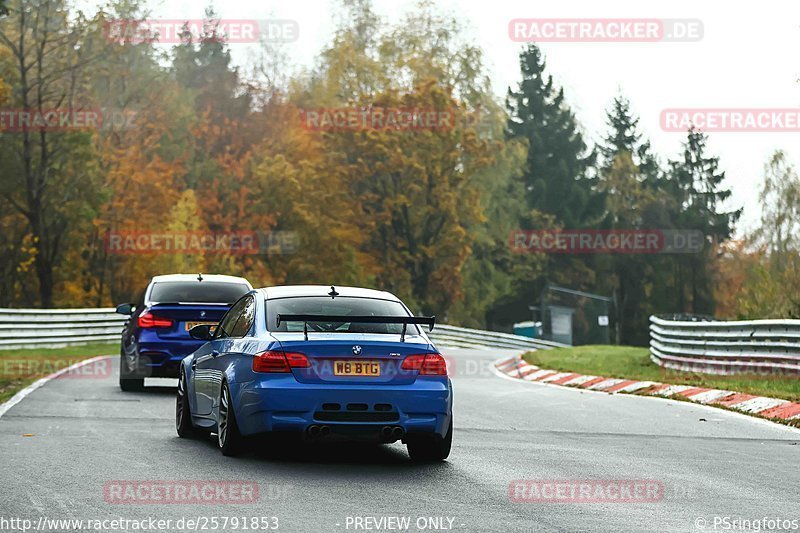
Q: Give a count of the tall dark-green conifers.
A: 3